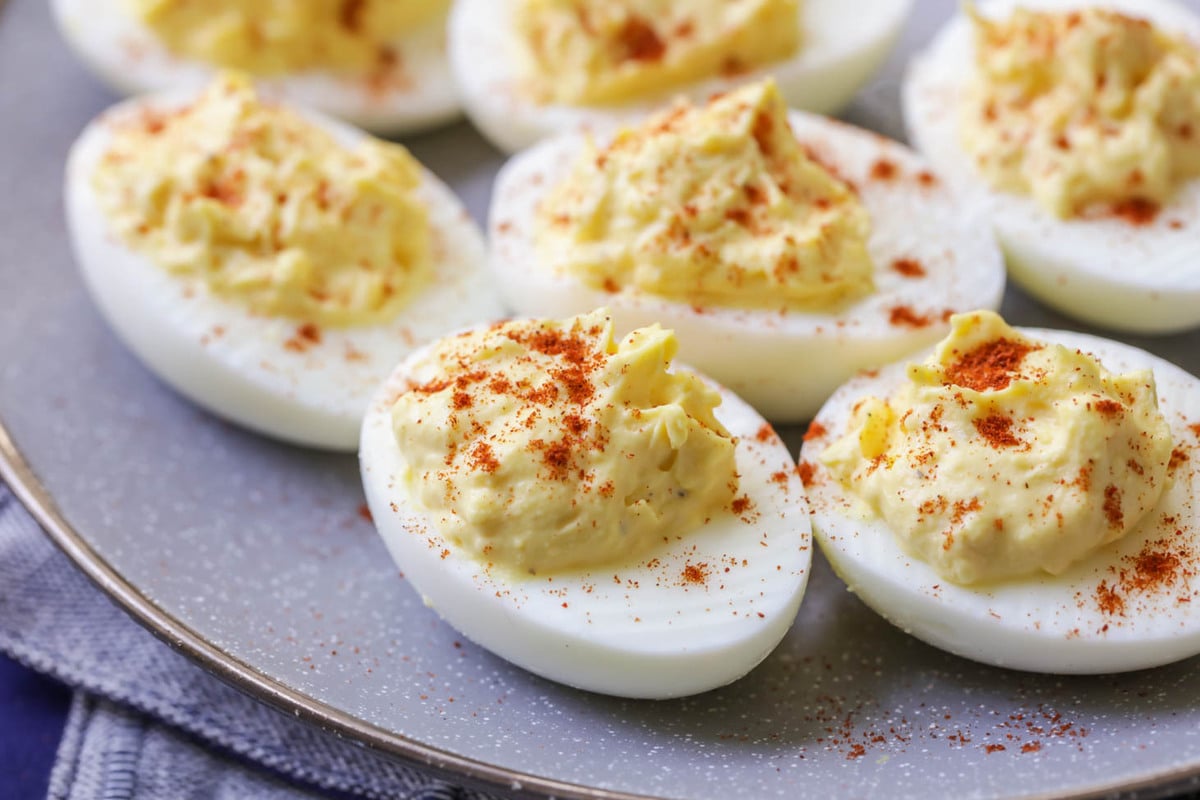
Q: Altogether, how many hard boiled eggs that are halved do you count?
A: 7